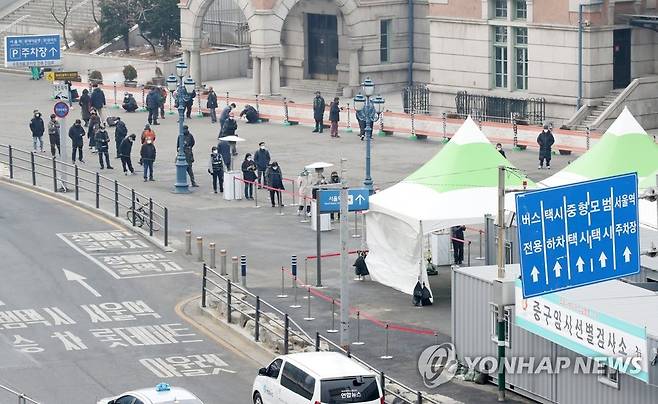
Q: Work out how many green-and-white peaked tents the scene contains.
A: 2